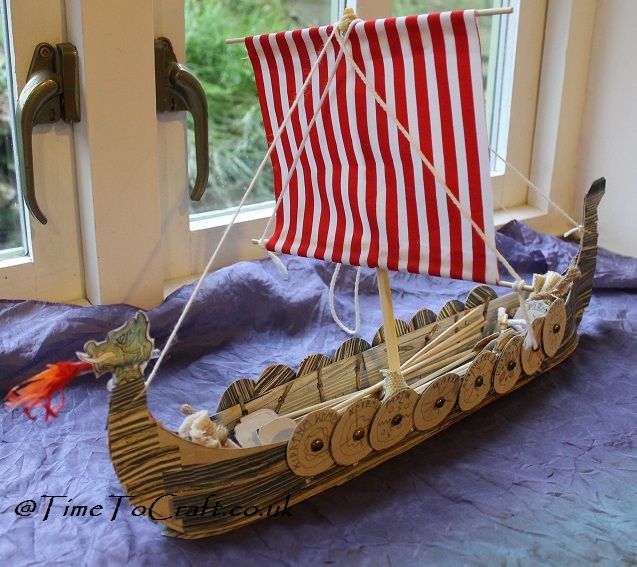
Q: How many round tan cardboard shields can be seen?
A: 8